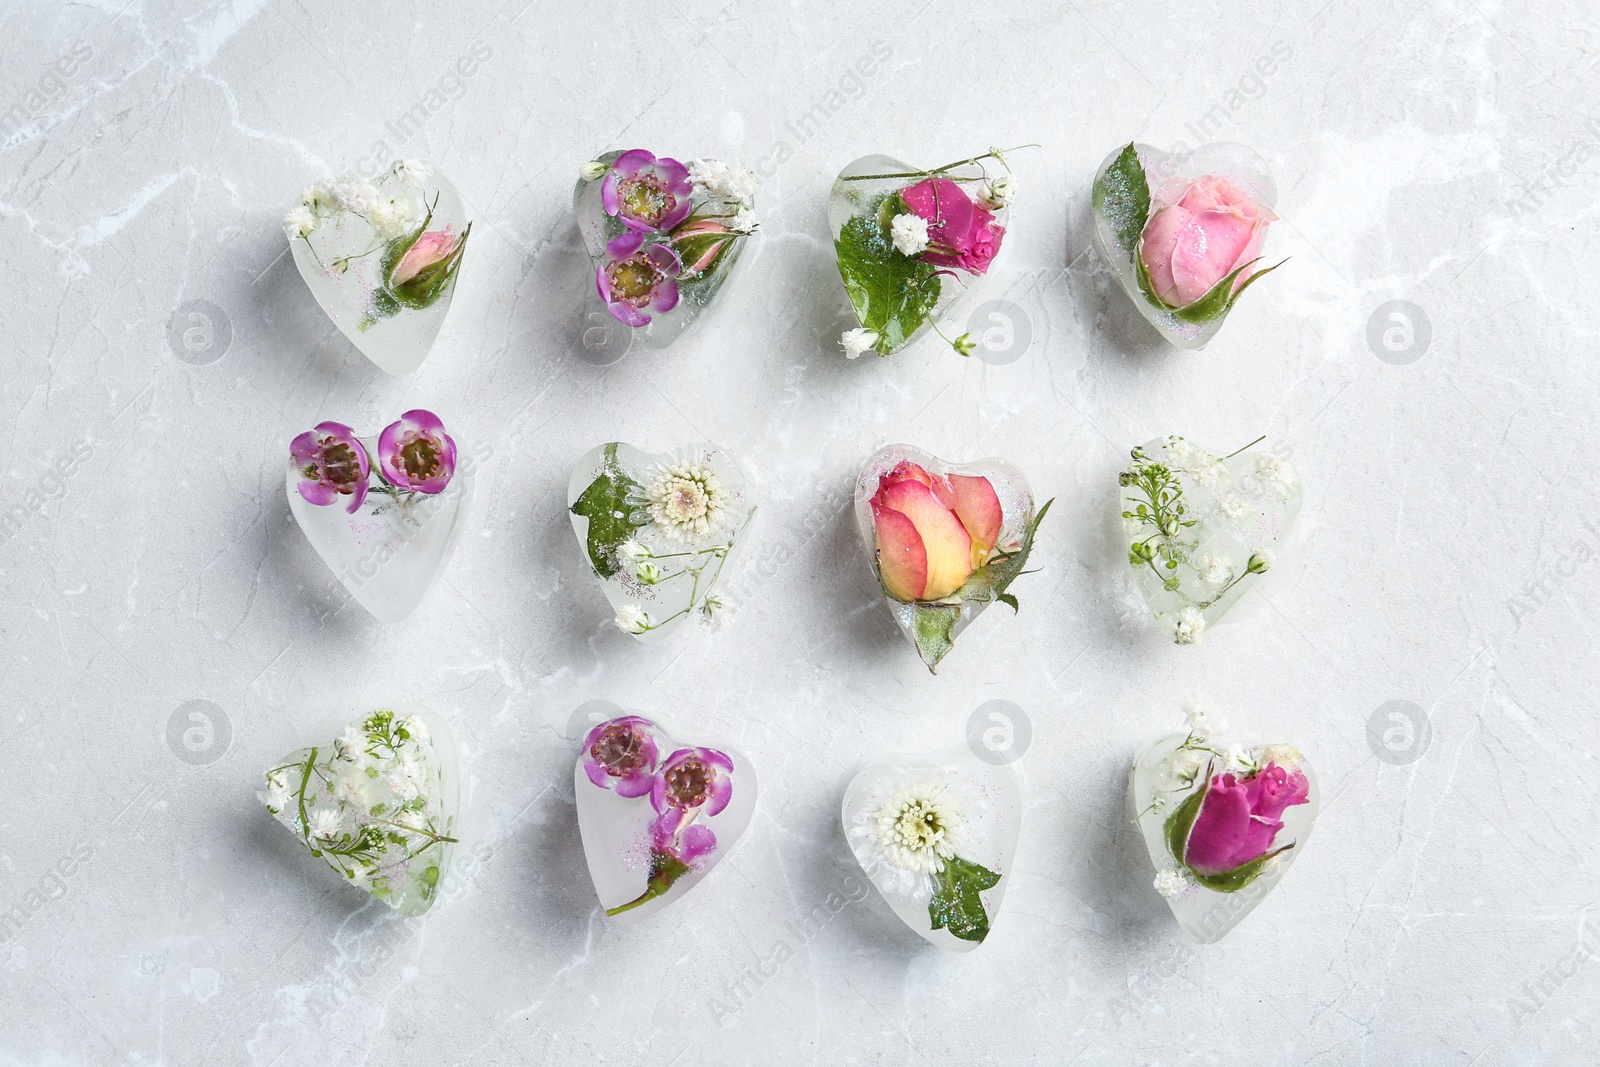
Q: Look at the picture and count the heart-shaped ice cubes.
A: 12